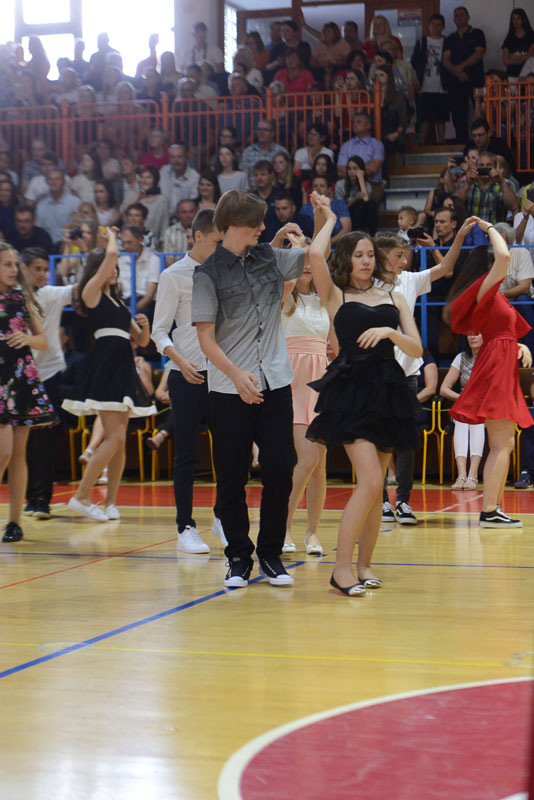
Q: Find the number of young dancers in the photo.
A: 9